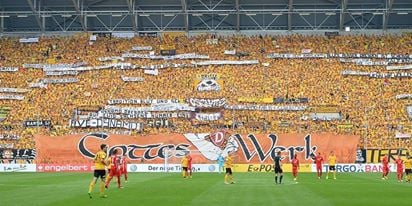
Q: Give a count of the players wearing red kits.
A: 7